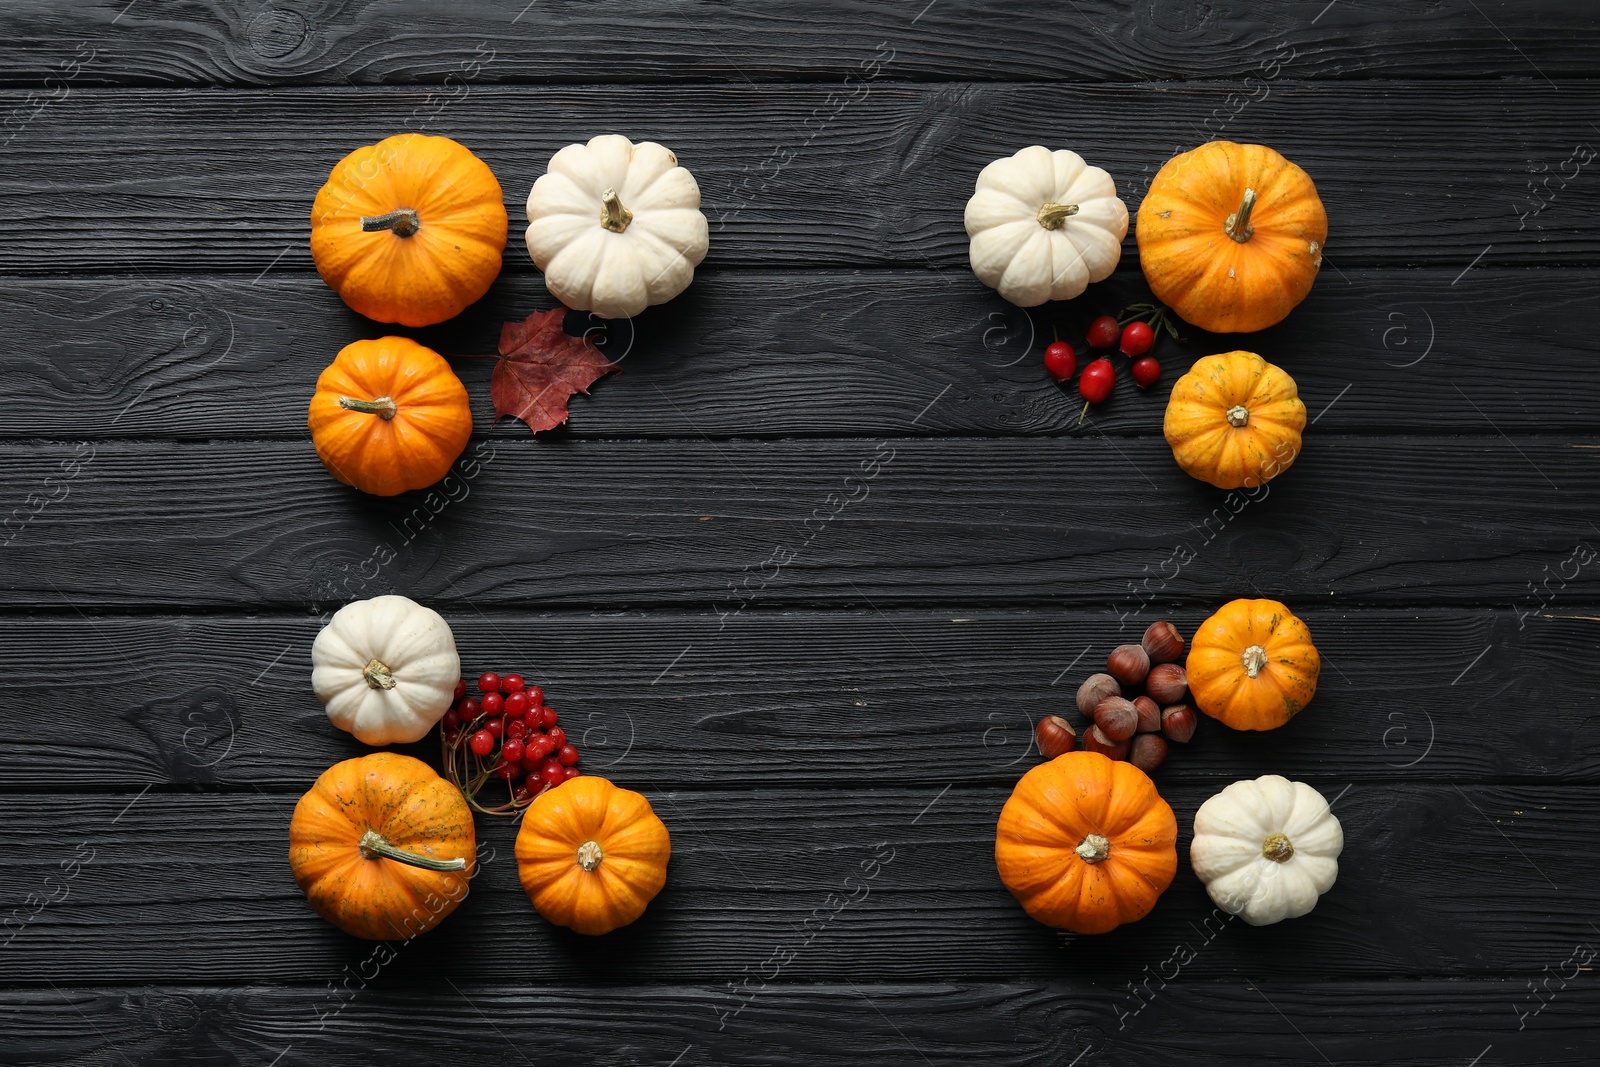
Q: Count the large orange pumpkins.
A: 4